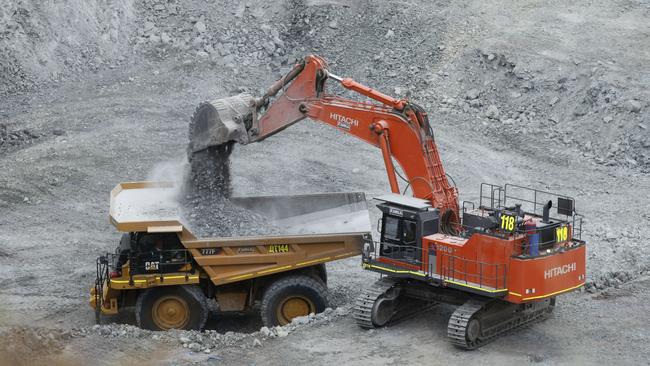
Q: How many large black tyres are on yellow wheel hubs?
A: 2